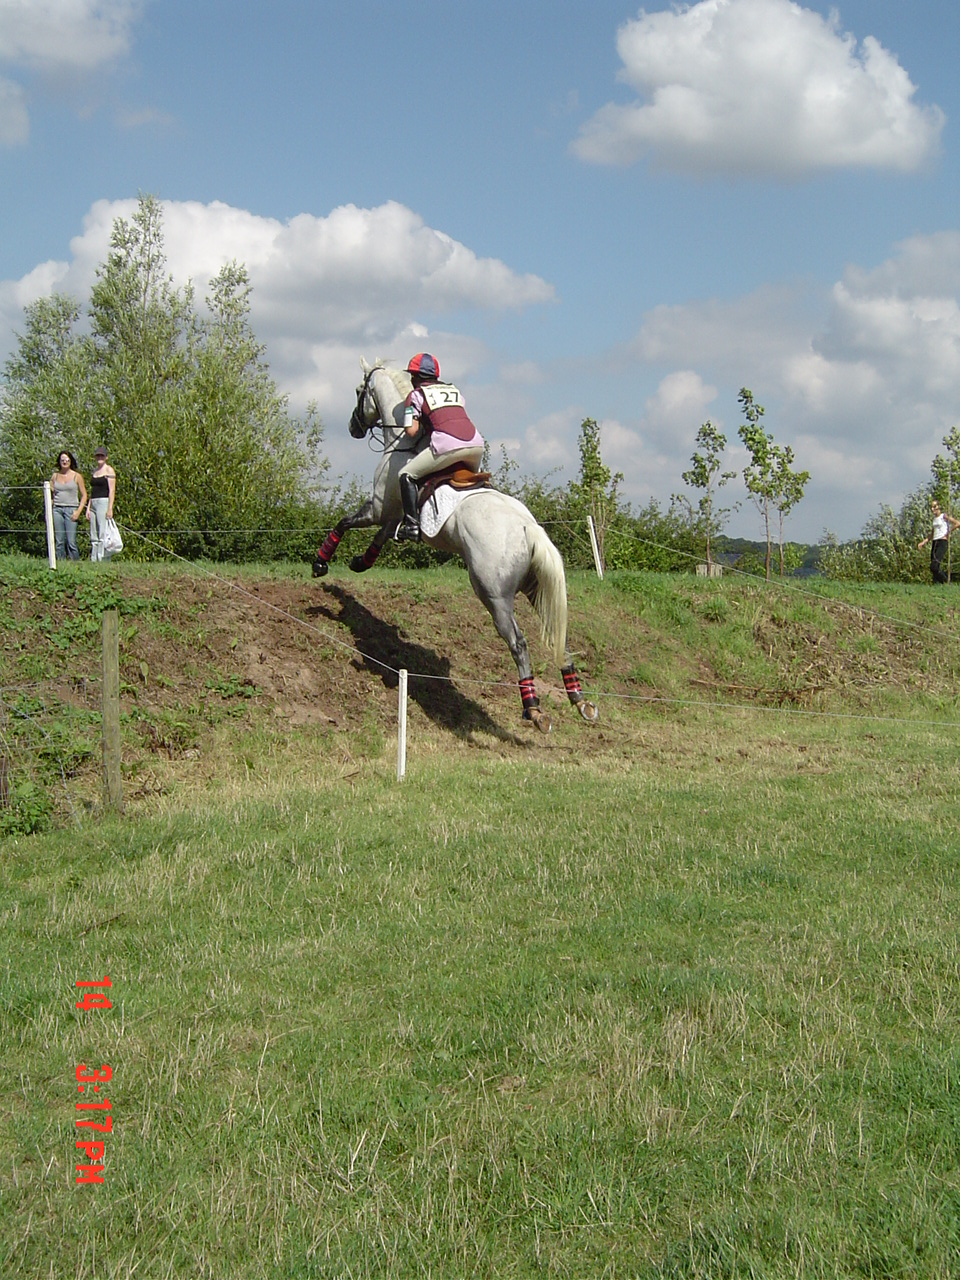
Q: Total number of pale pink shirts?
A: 1